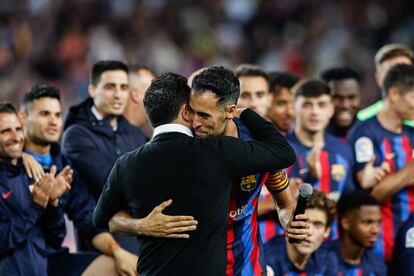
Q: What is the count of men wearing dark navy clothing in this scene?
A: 3